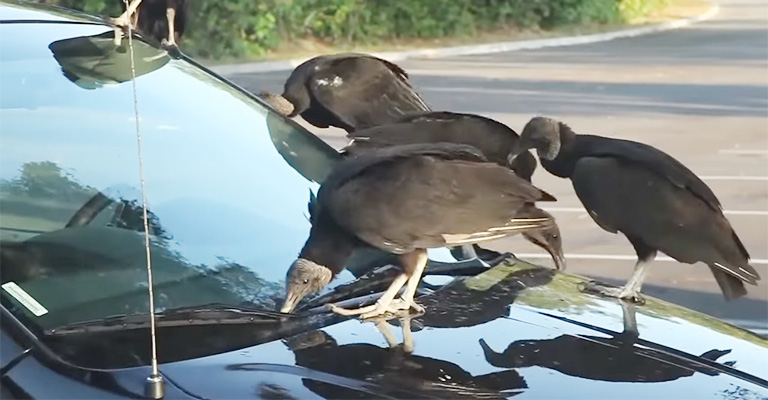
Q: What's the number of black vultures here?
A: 5